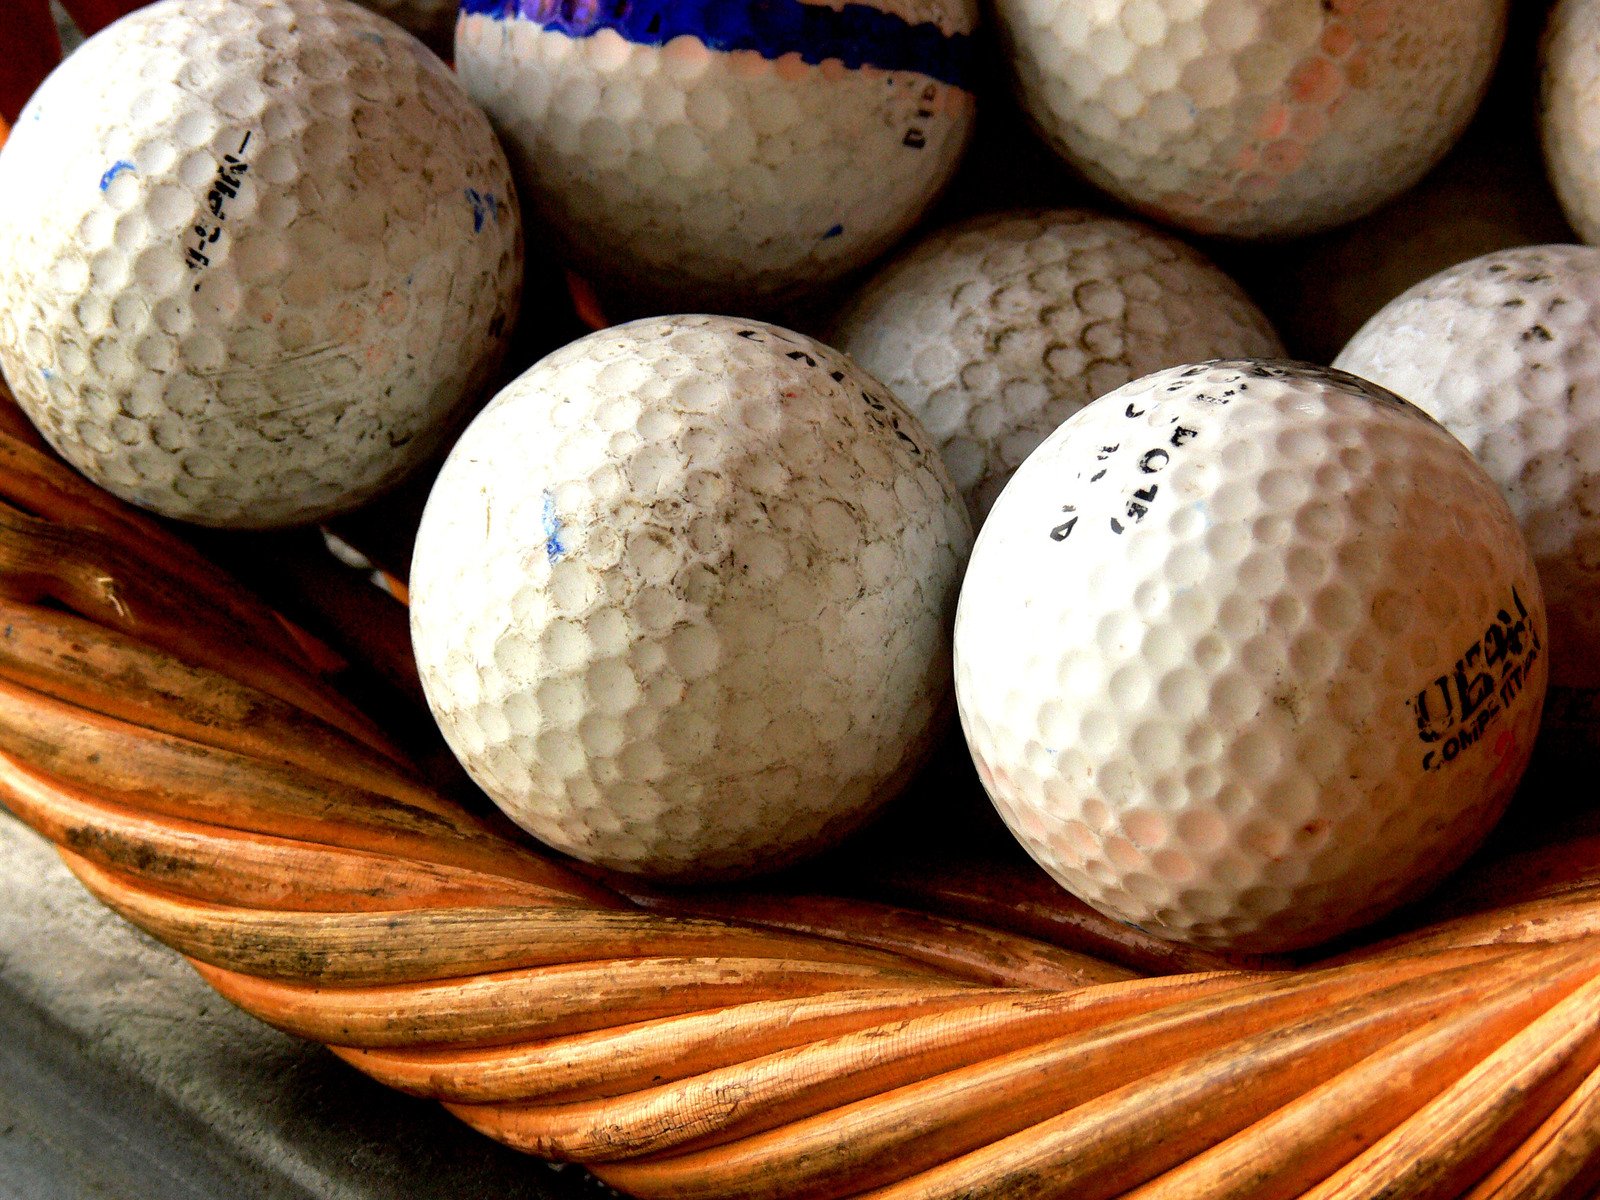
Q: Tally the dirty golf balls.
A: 8